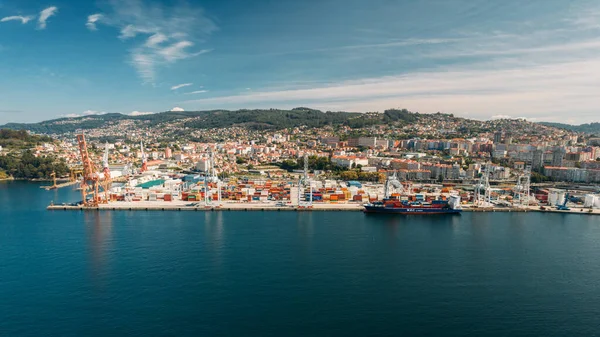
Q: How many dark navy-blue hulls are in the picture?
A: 1